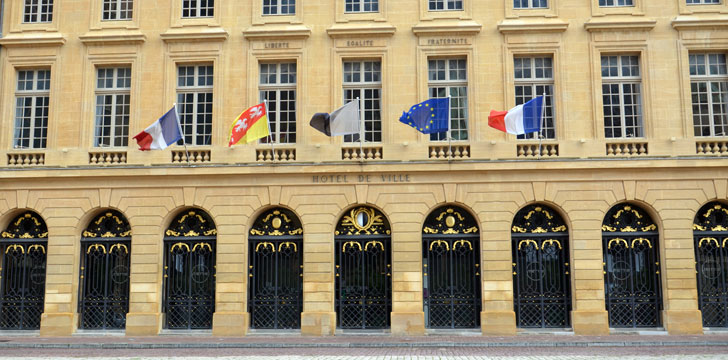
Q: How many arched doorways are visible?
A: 9